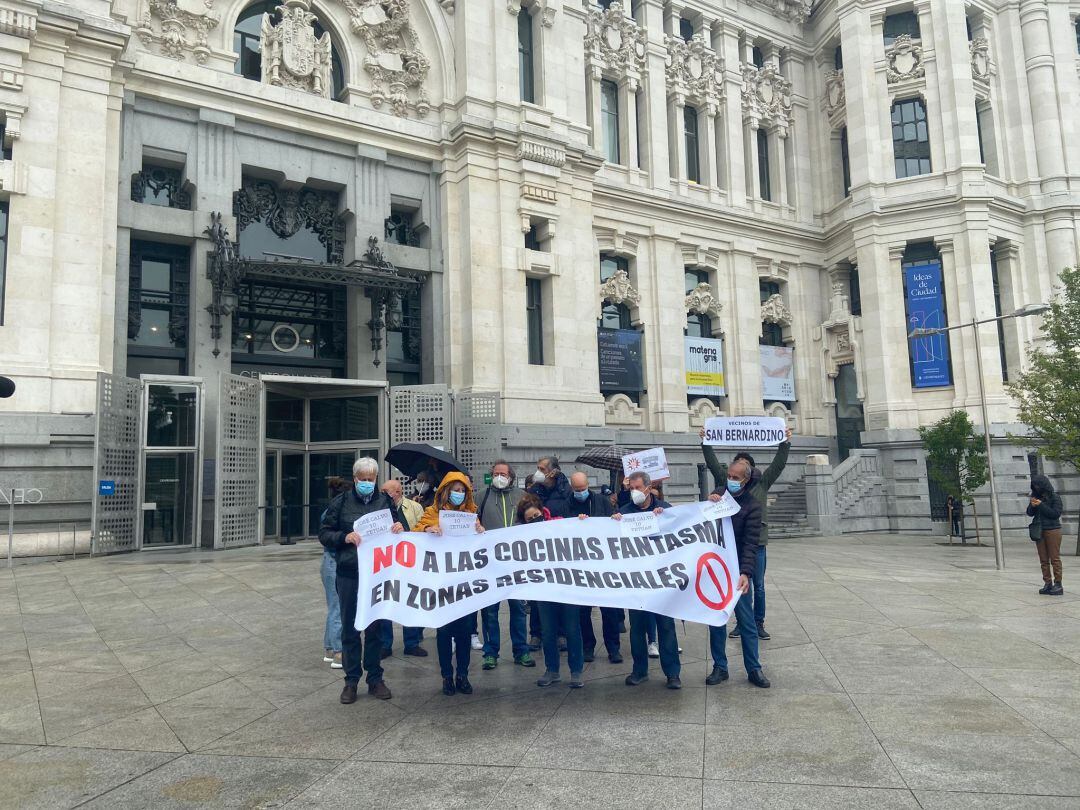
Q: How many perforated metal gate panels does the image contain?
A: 4